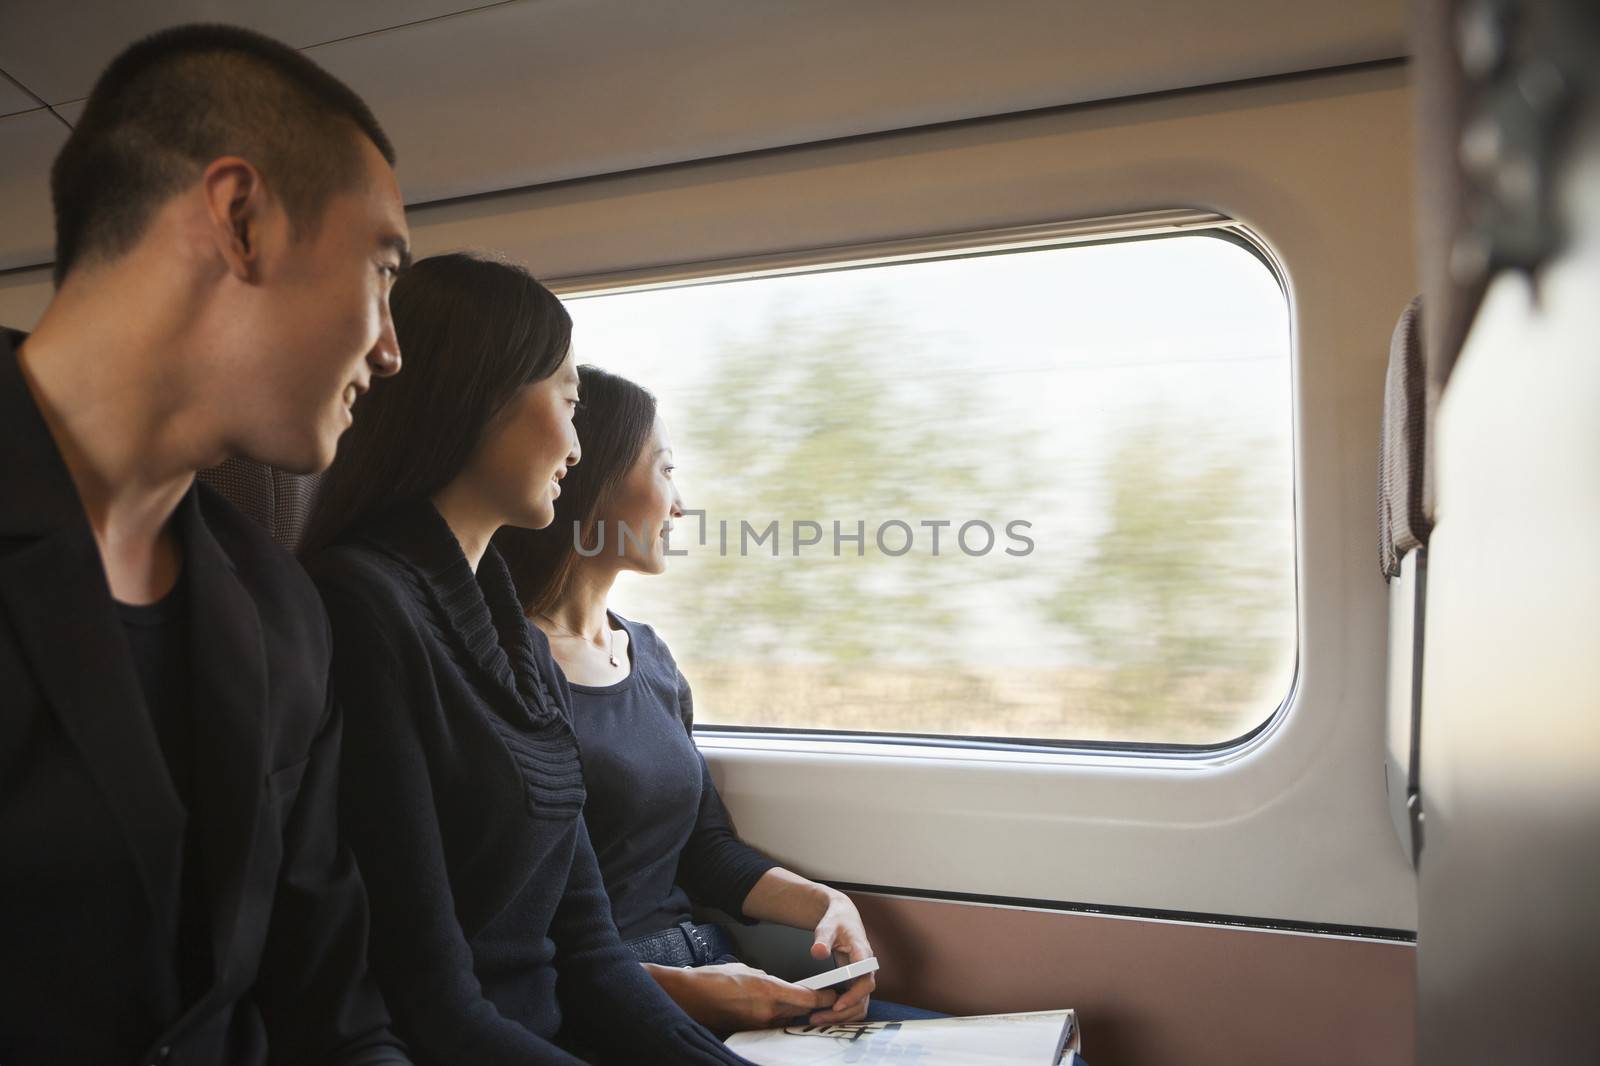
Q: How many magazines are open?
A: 1